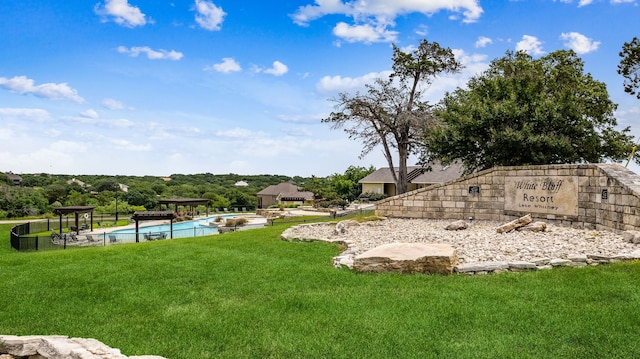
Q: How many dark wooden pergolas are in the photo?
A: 3